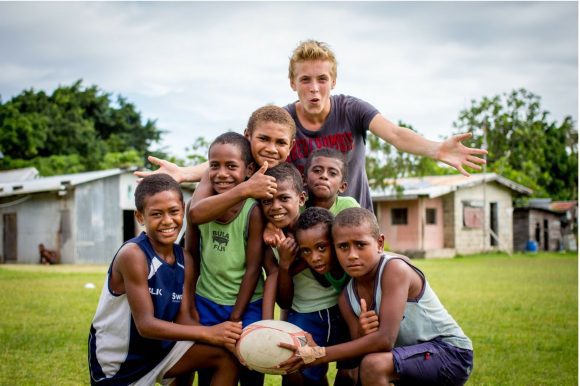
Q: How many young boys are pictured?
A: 7